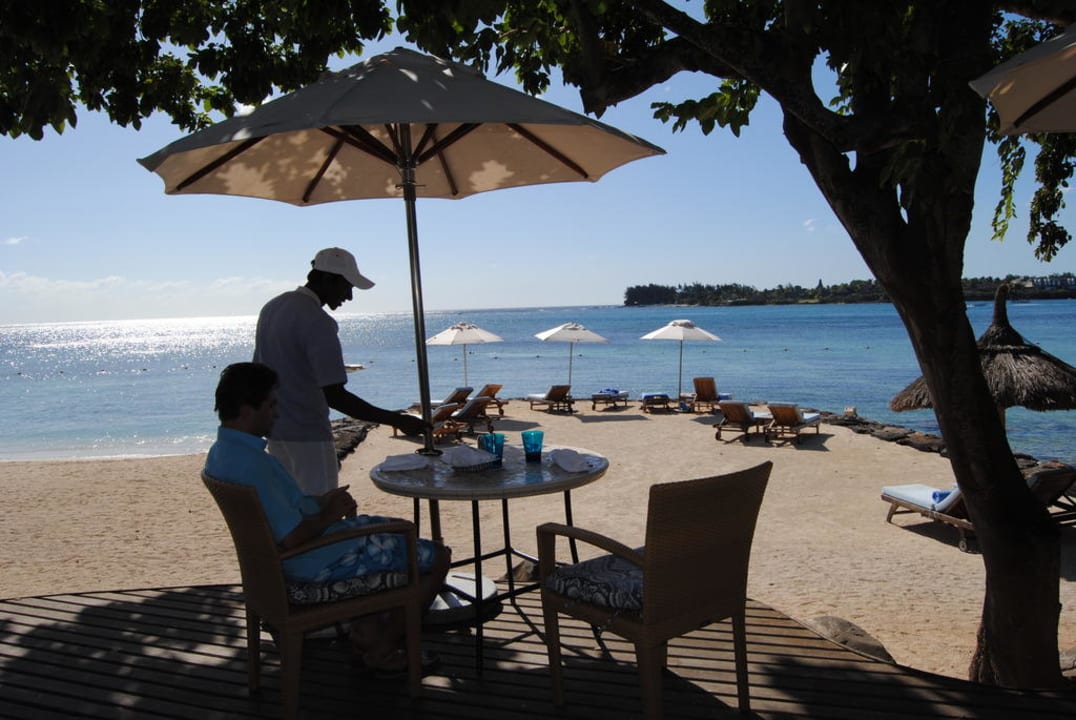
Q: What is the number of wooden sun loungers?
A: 12